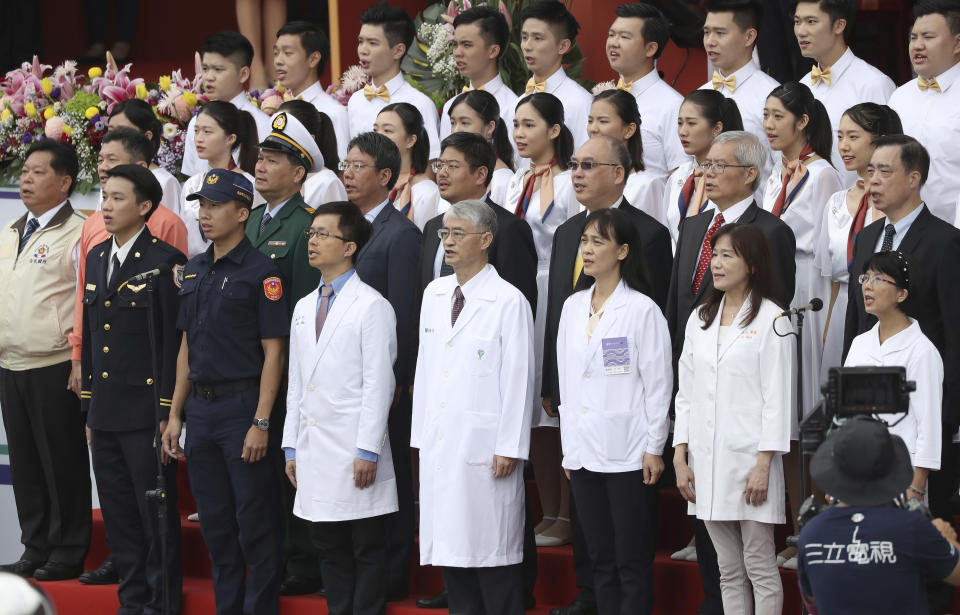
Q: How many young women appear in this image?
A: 10